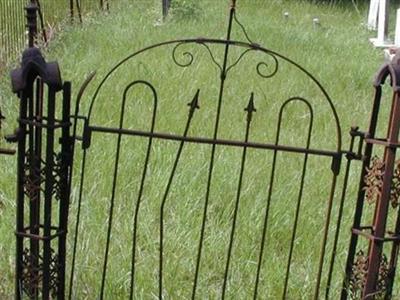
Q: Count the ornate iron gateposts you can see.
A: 2